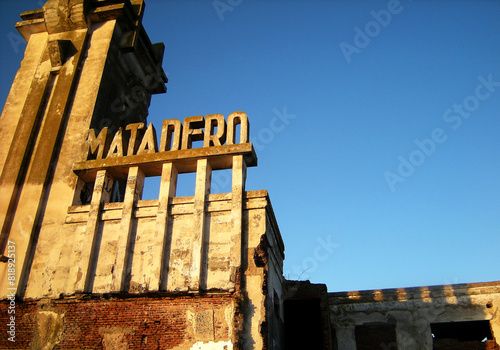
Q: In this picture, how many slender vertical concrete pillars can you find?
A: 5